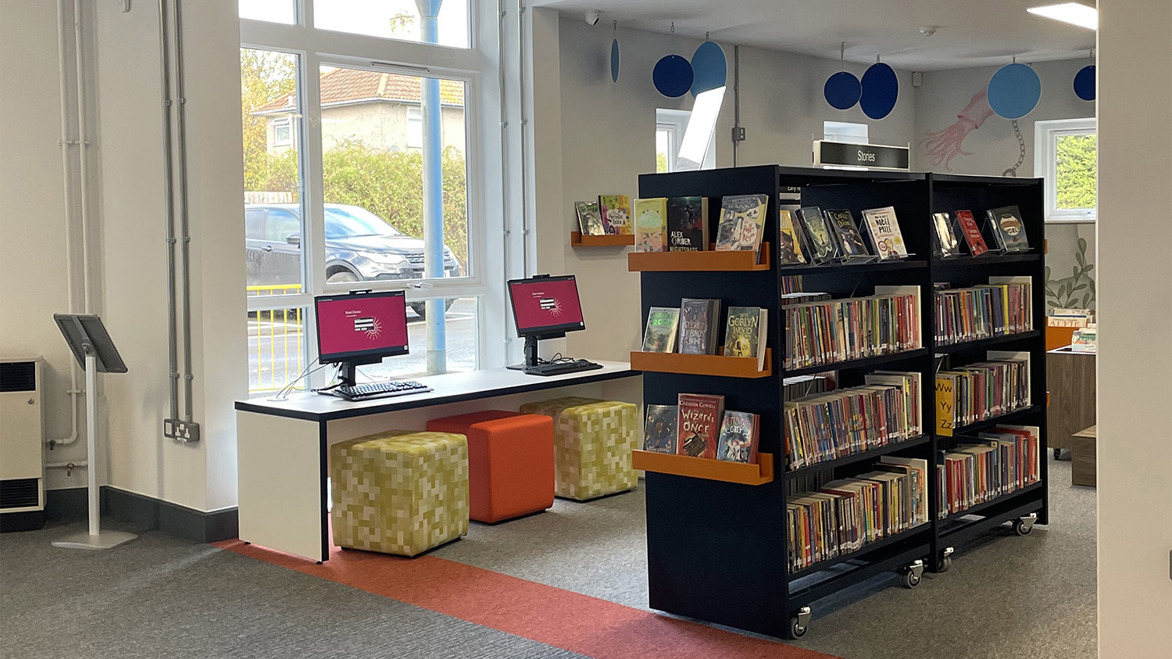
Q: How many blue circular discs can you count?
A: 7